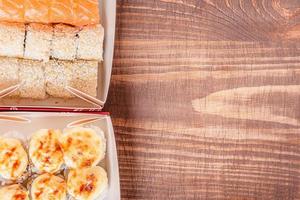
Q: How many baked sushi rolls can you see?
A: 6